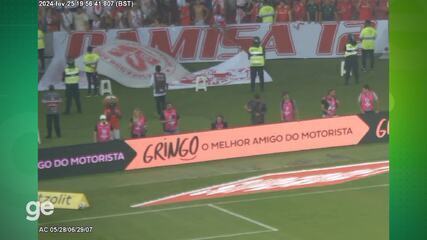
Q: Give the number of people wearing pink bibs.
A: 7